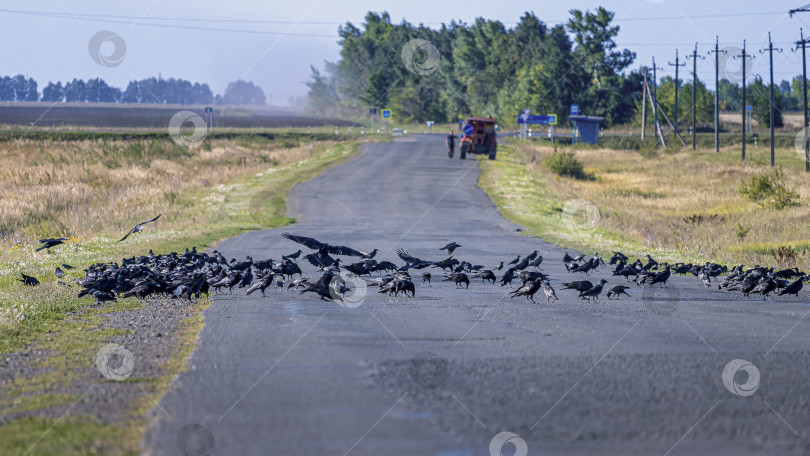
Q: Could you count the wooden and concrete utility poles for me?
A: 8